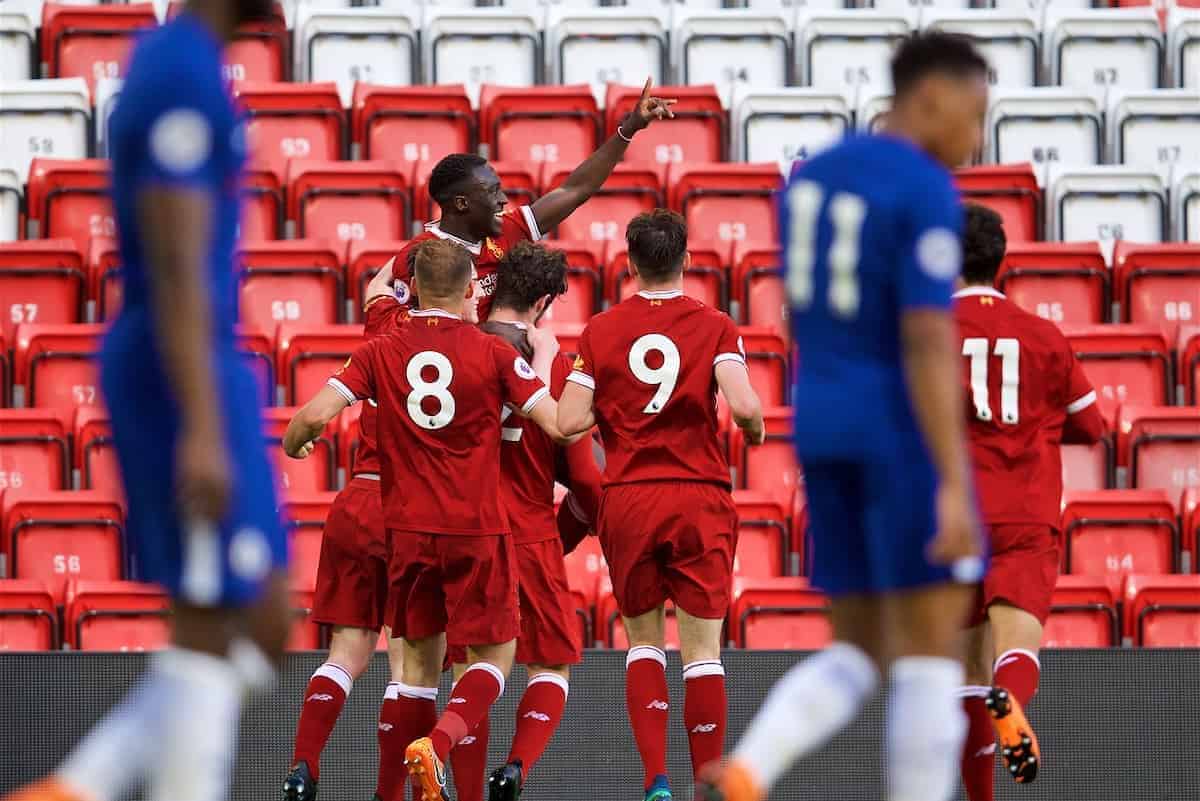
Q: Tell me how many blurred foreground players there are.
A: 2